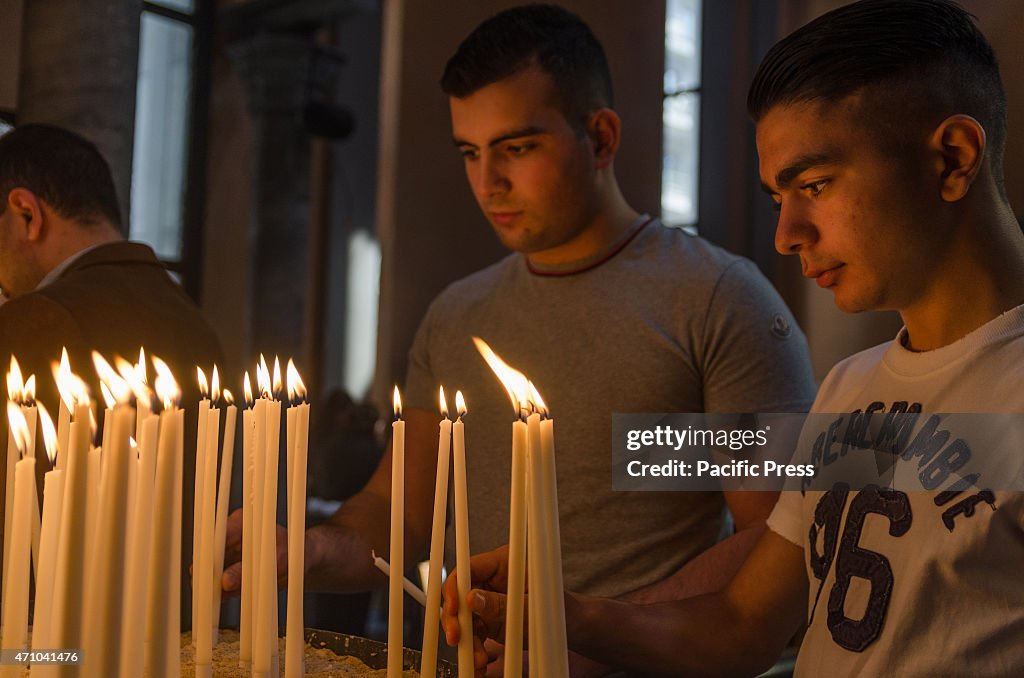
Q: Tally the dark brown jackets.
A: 1